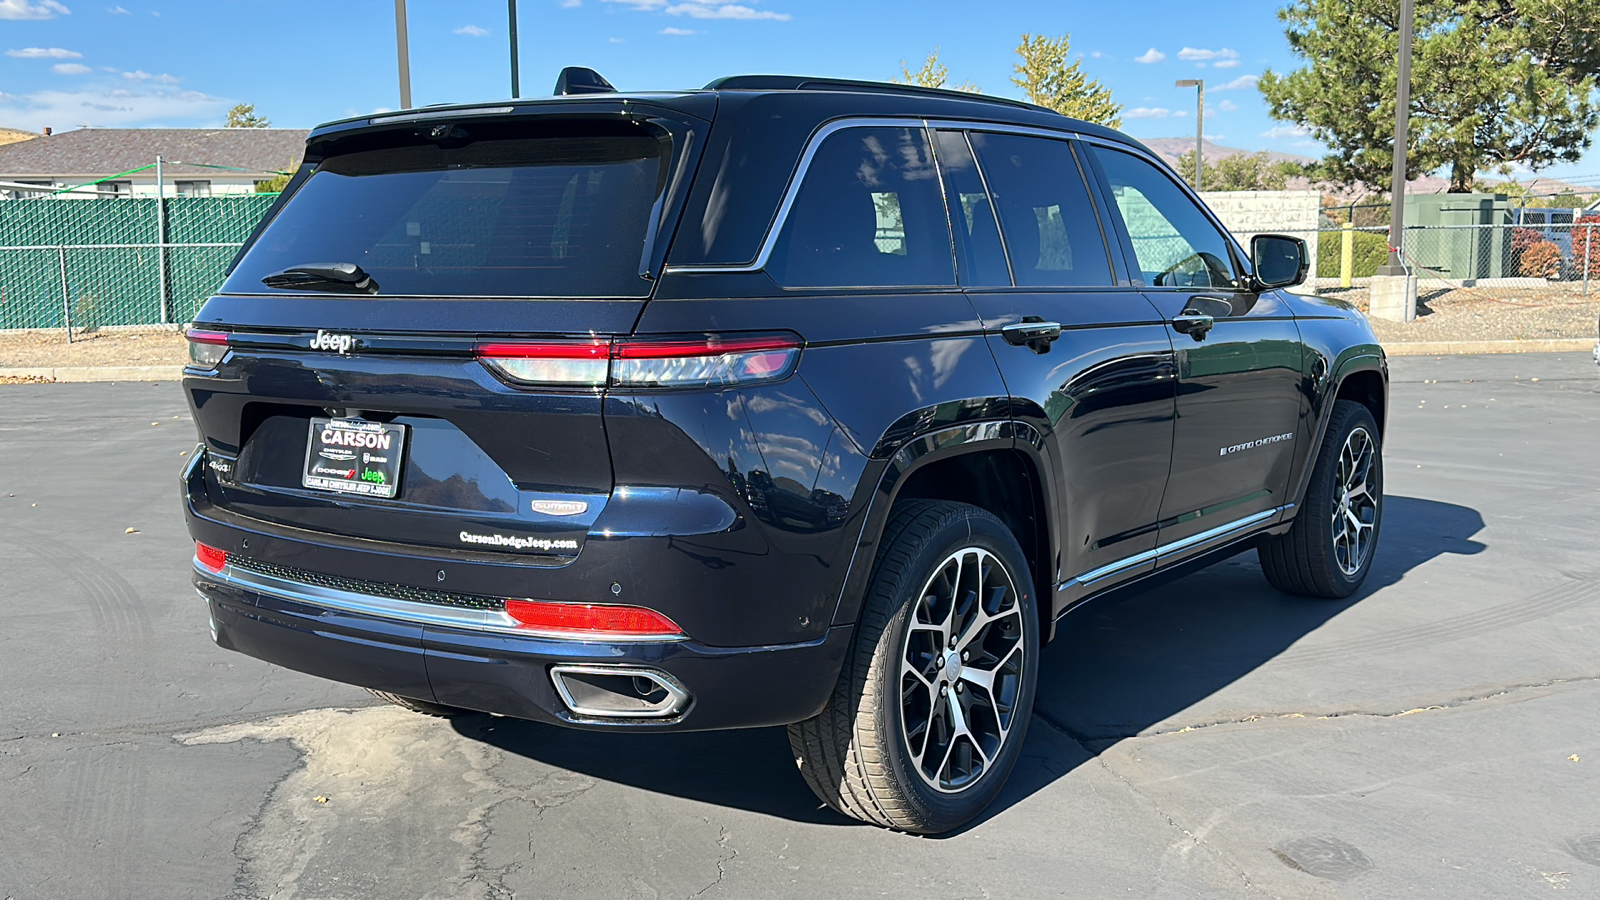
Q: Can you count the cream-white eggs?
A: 0